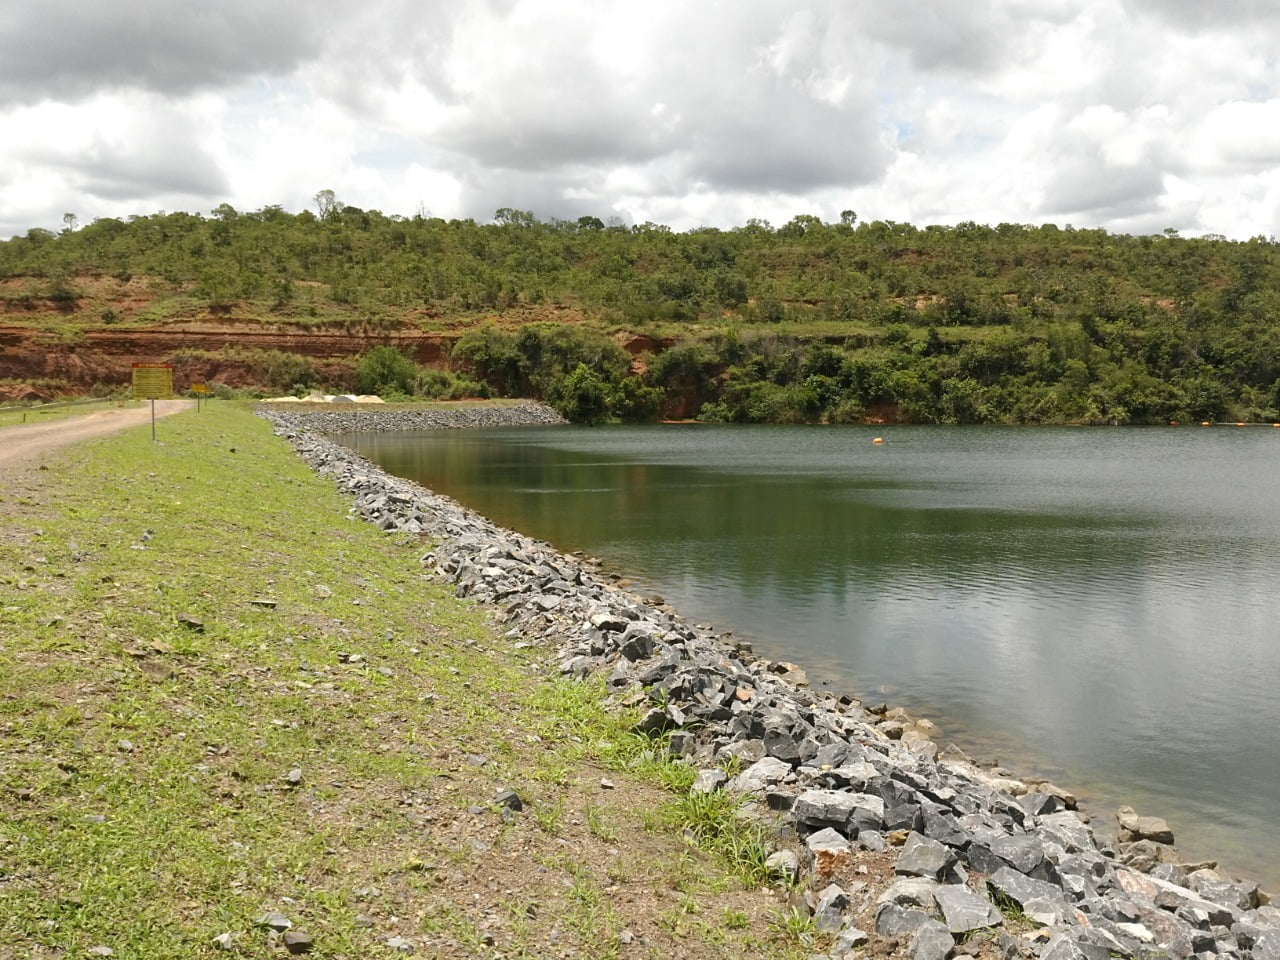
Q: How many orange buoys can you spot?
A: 5